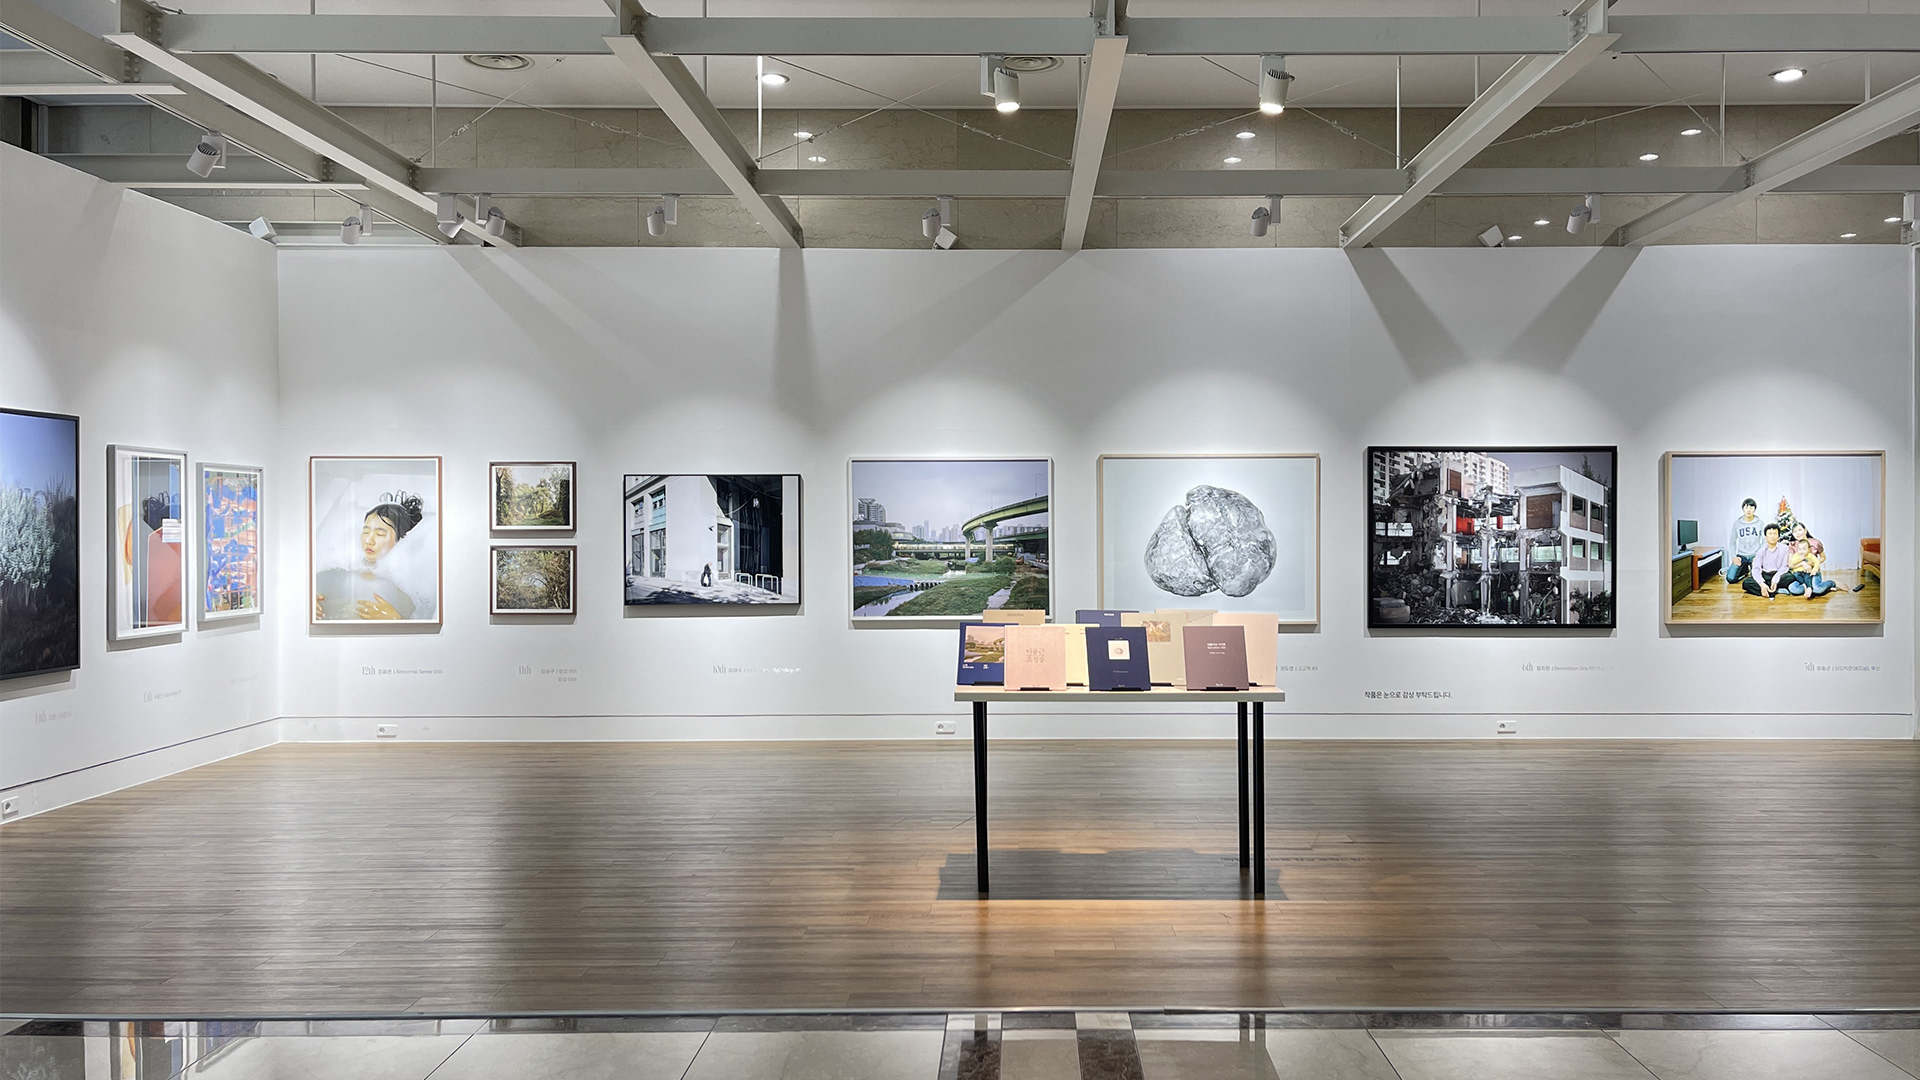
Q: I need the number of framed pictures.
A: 11